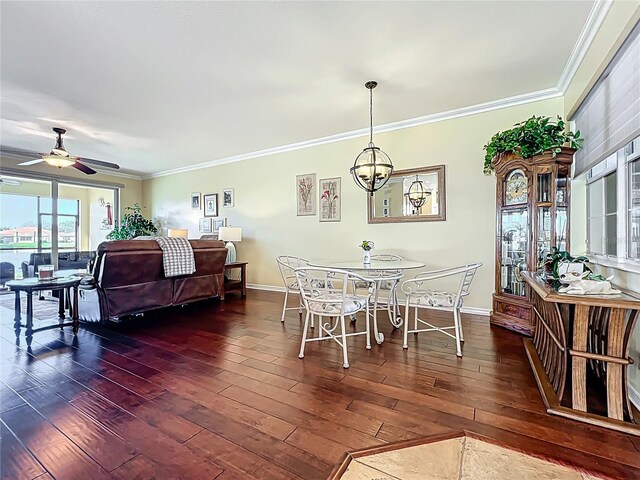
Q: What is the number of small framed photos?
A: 5